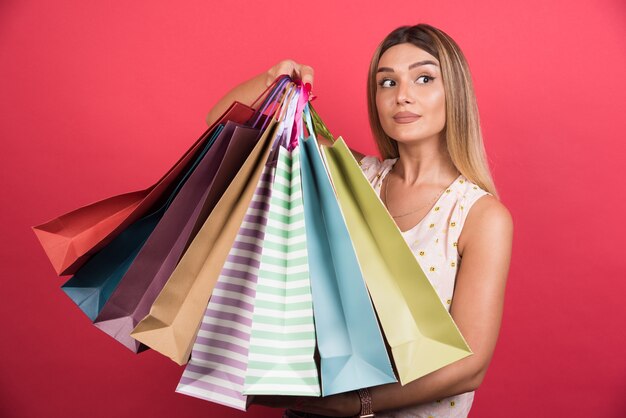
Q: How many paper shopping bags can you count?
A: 8